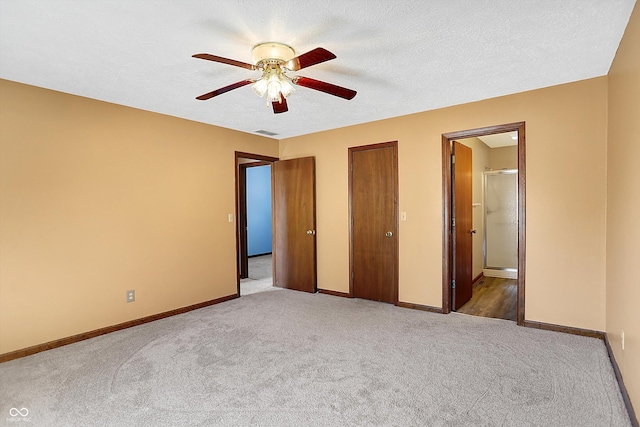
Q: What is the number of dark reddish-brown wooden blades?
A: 5